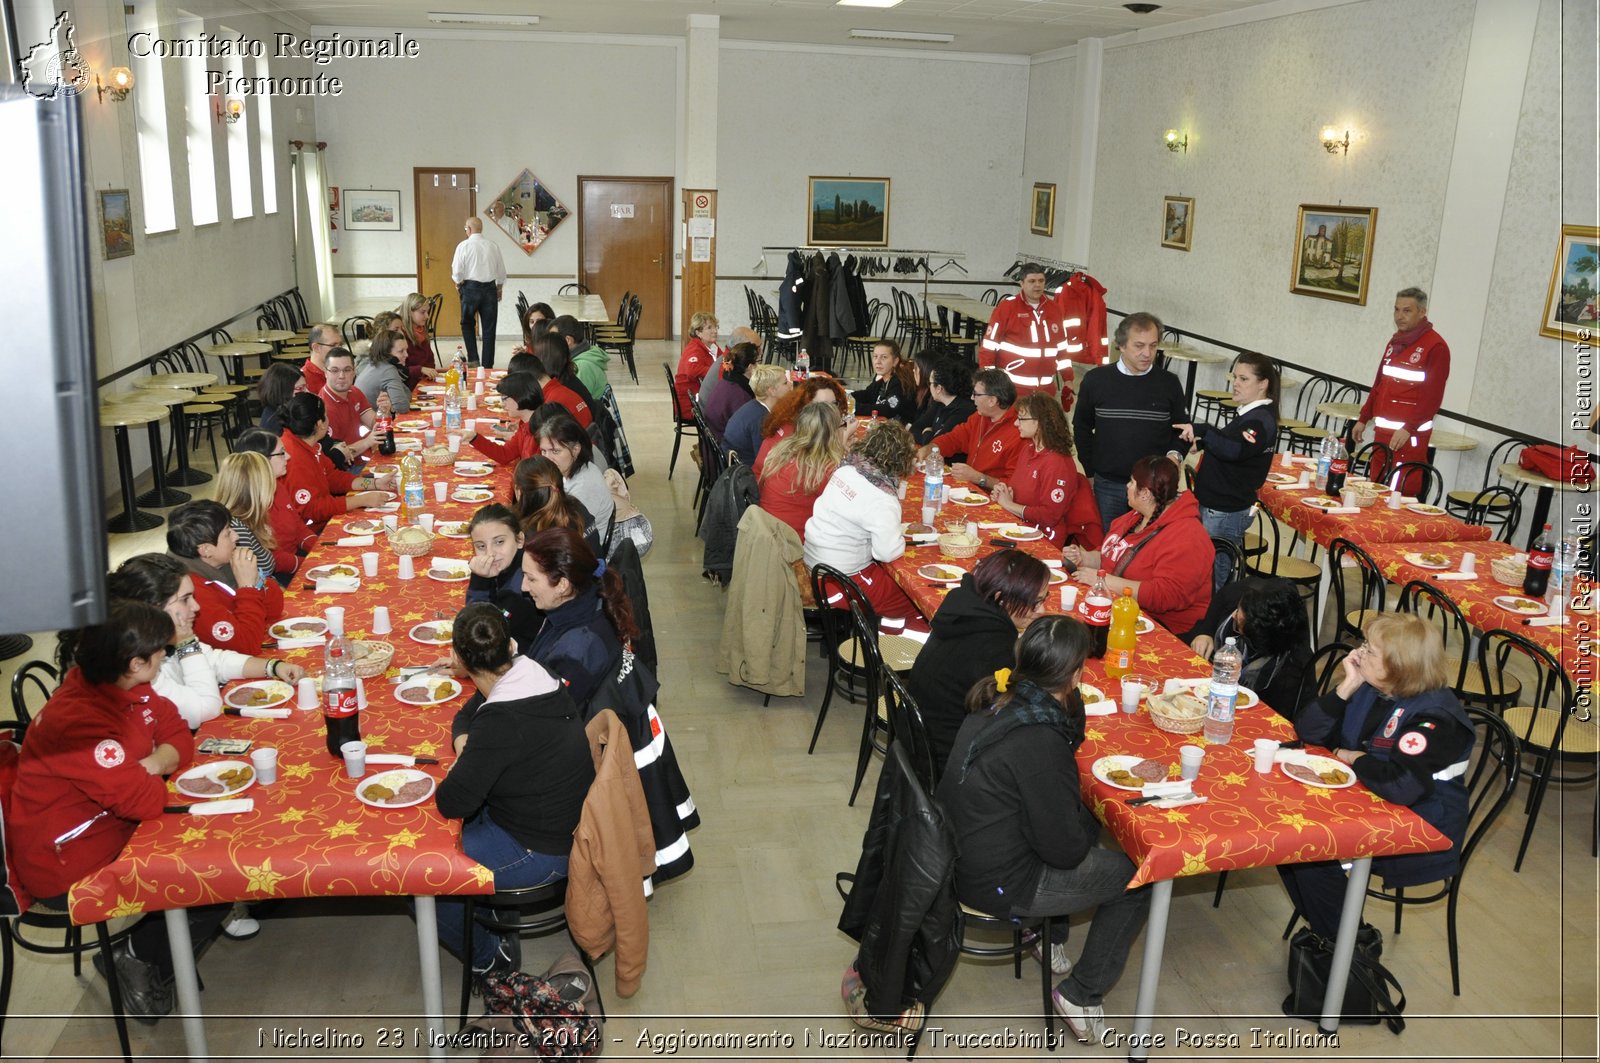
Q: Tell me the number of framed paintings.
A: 7